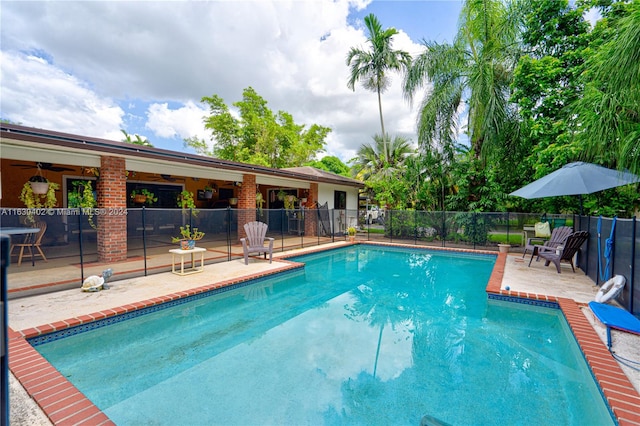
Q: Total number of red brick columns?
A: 3